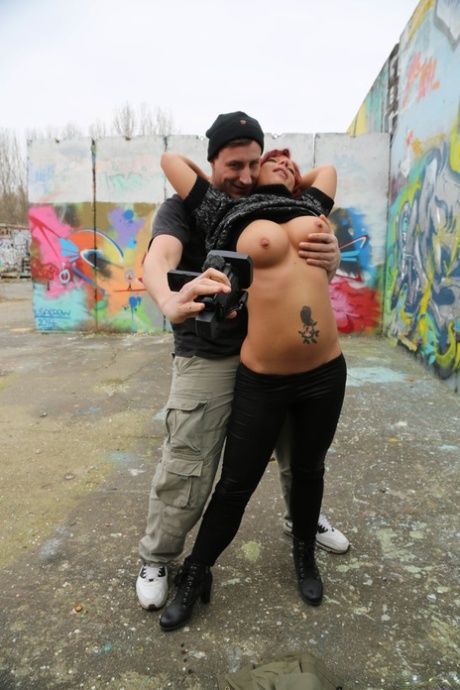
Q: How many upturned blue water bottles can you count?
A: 0